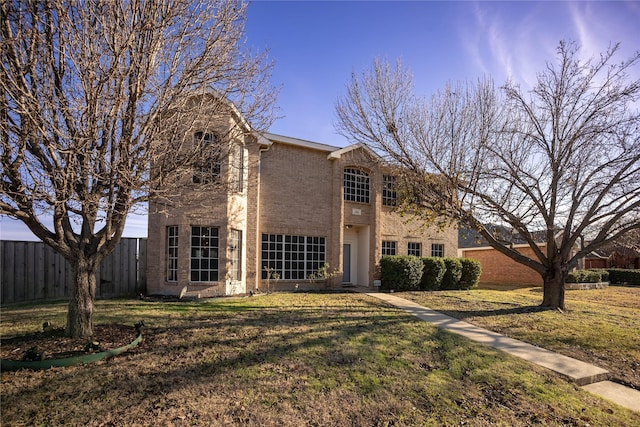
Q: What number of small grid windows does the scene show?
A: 3